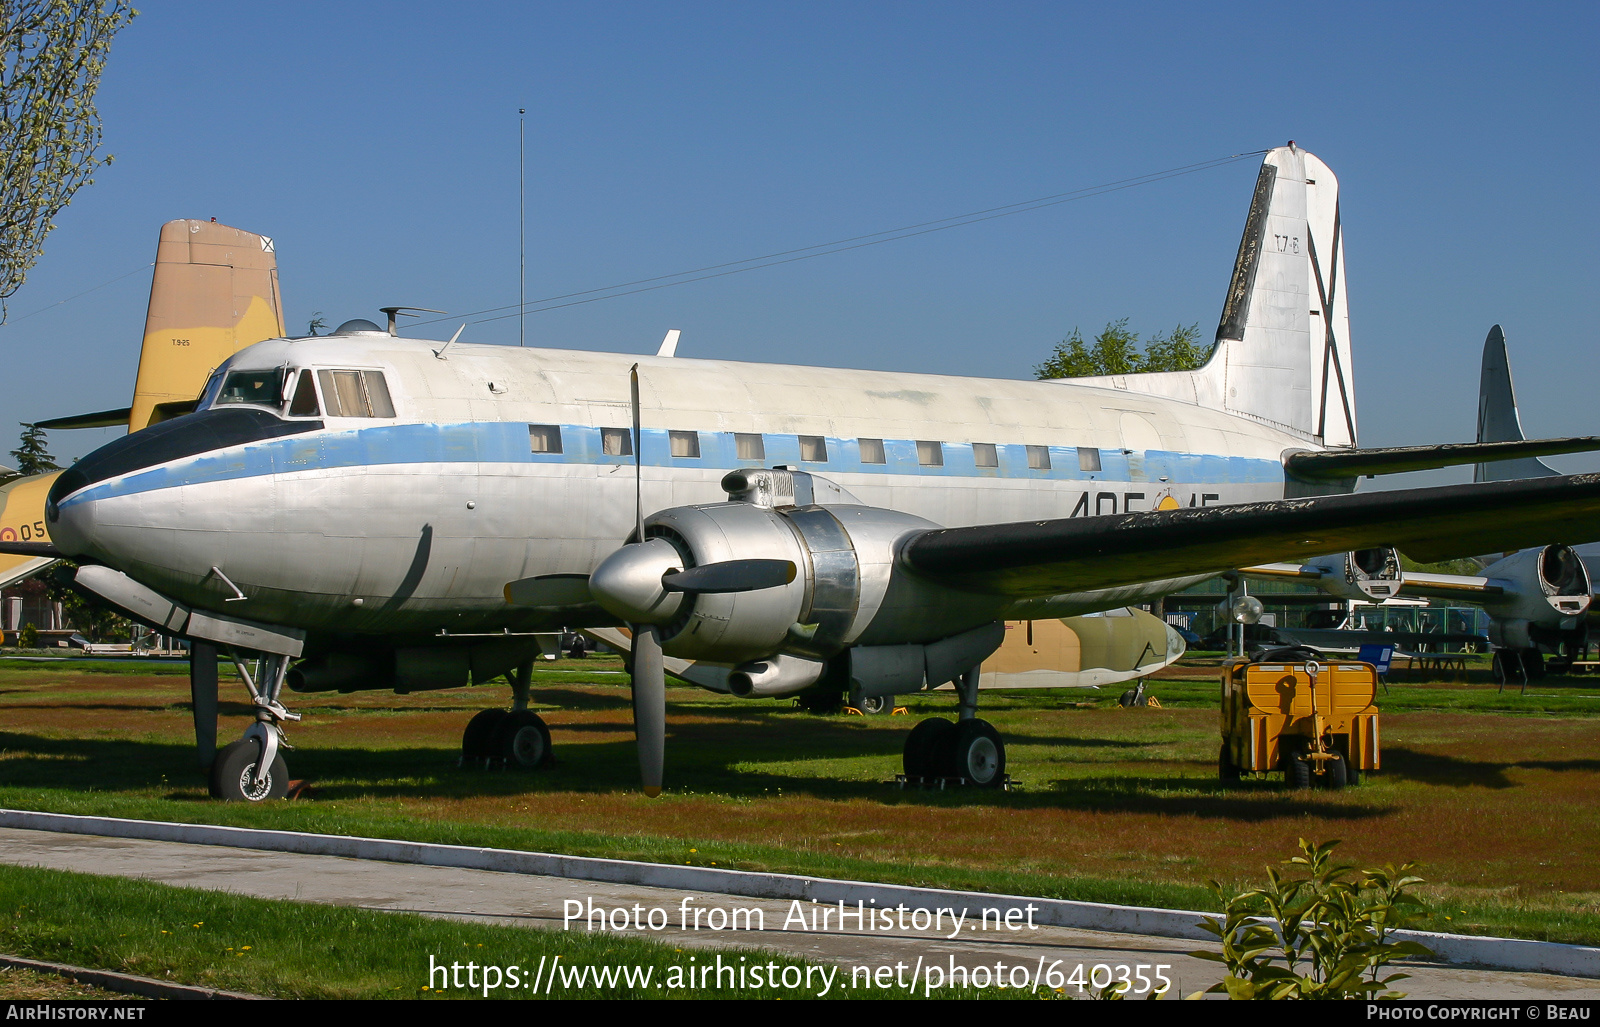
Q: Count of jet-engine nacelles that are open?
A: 2